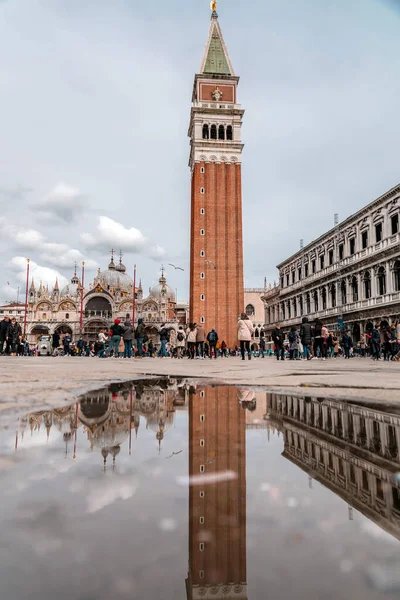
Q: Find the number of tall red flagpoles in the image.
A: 3